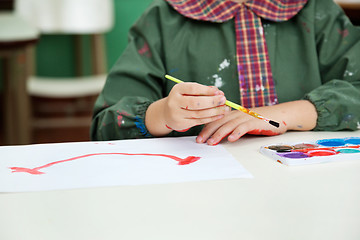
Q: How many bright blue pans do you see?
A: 2